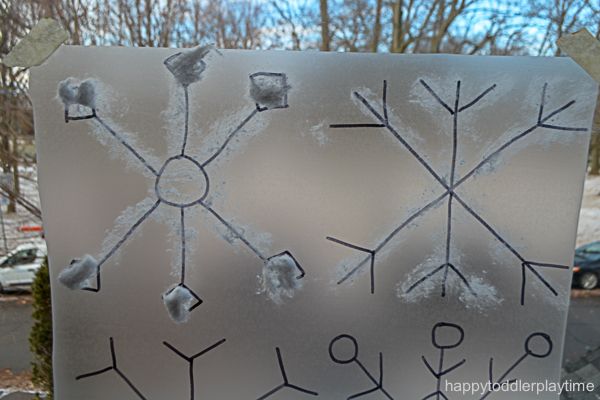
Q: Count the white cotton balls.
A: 6